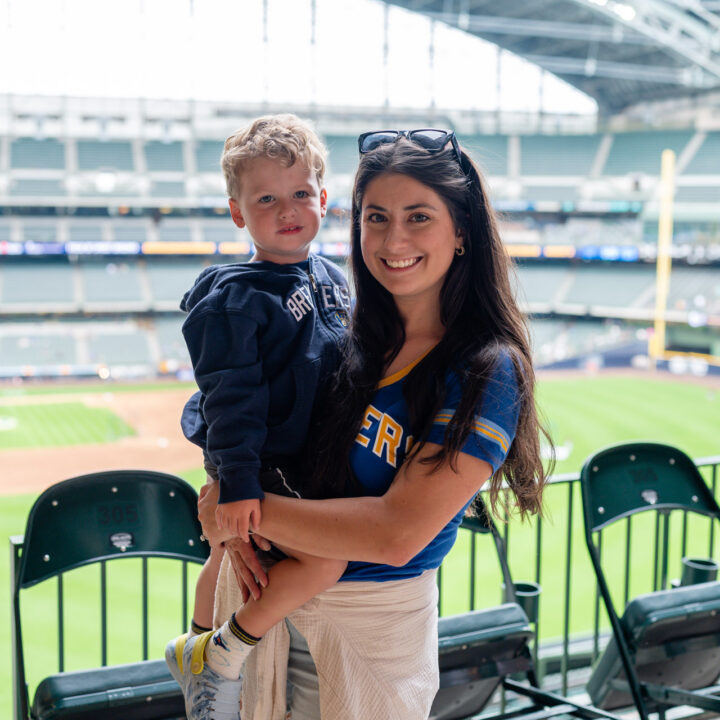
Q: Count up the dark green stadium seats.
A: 3